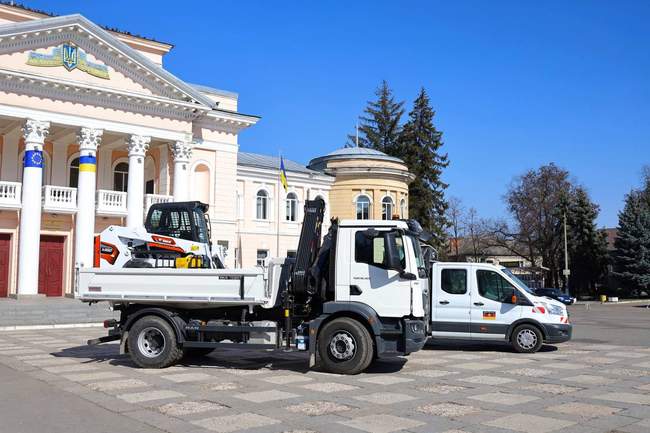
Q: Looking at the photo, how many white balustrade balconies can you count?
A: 4